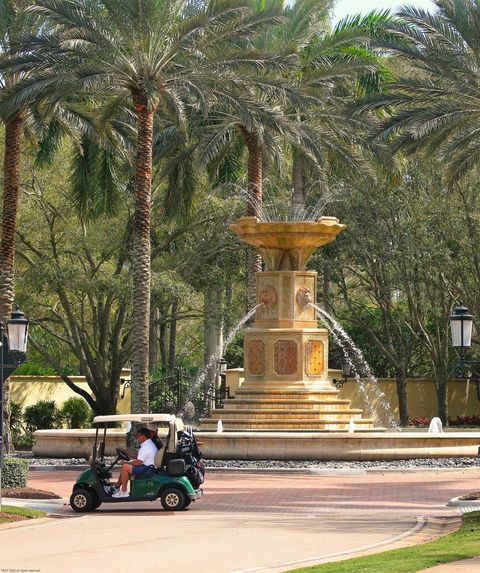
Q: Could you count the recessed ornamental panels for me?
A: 3